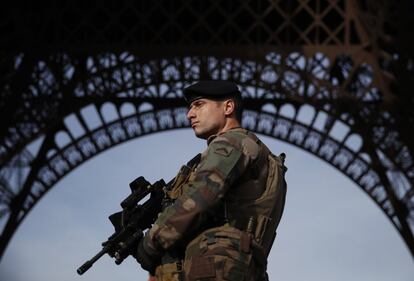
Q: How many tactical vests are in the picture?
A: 1